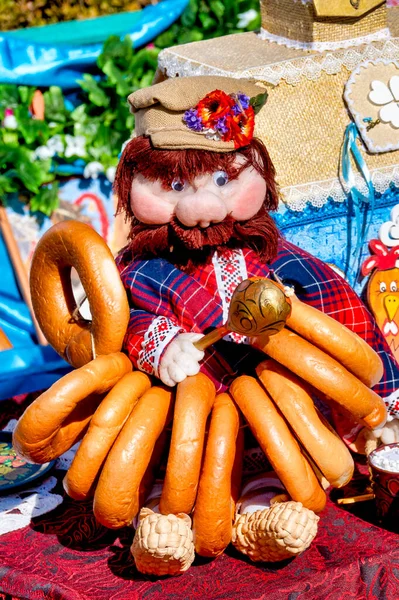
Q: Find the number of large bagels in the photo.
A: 10